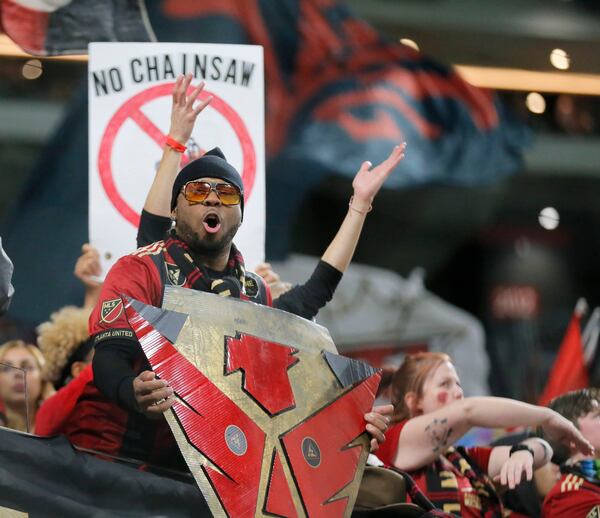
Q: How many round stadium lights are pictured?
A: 5